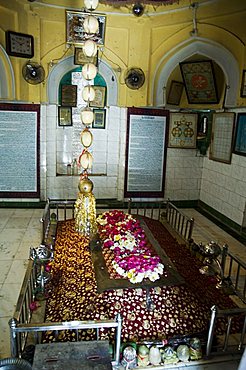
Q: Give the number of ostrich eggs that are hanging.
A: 8